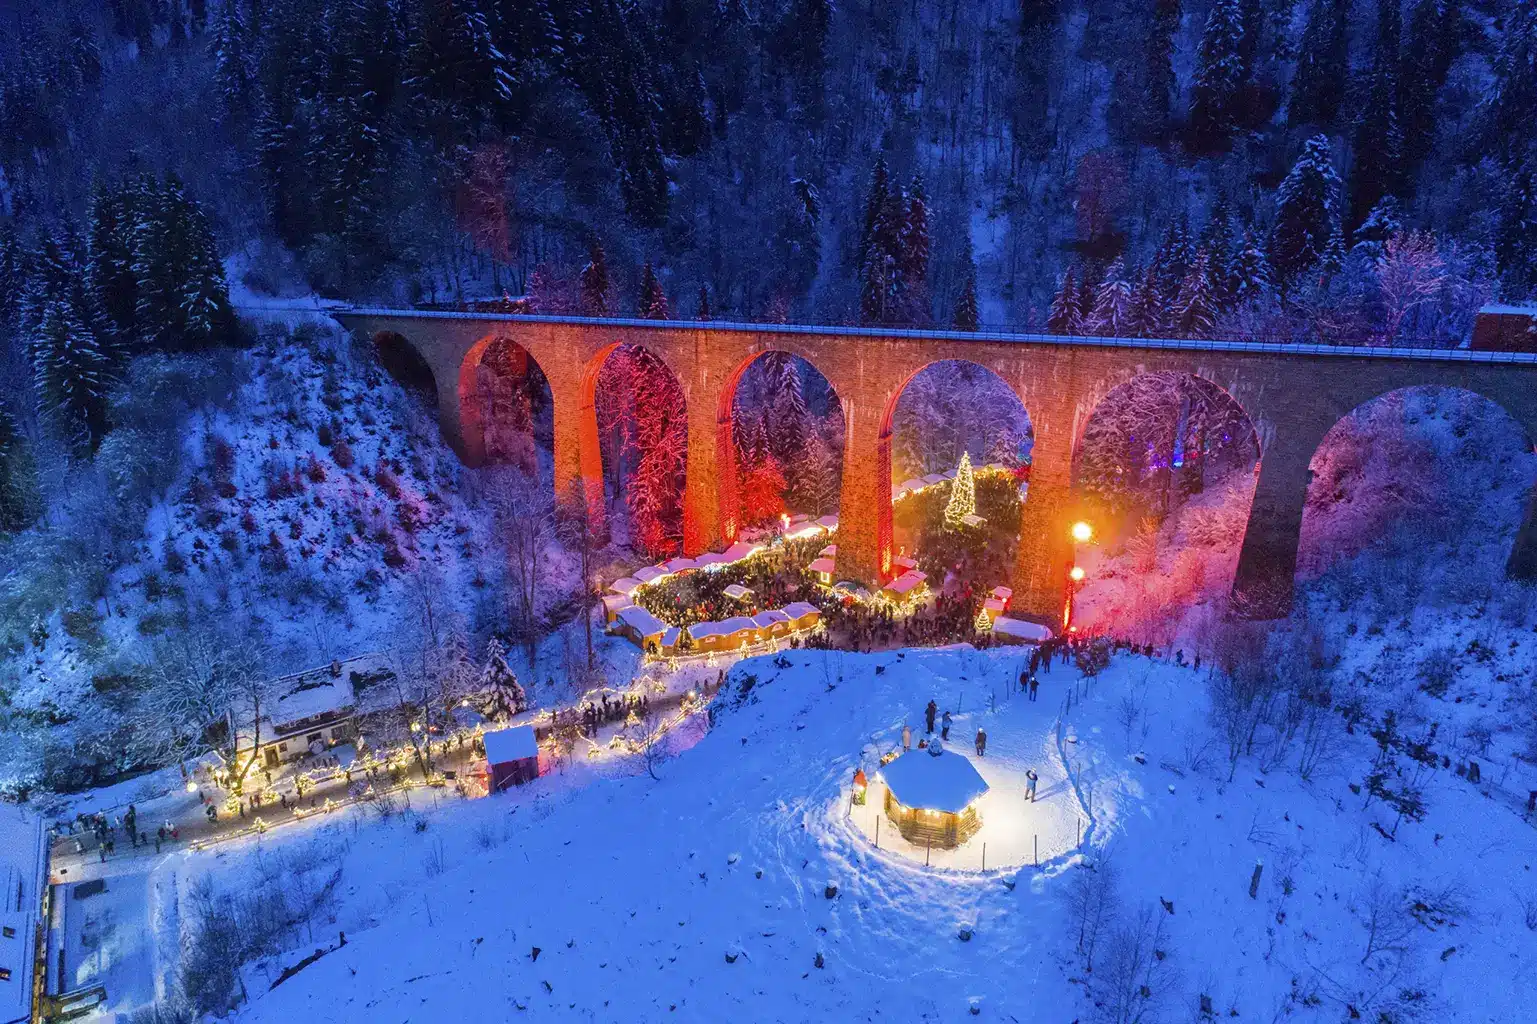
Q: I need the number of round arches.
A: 7